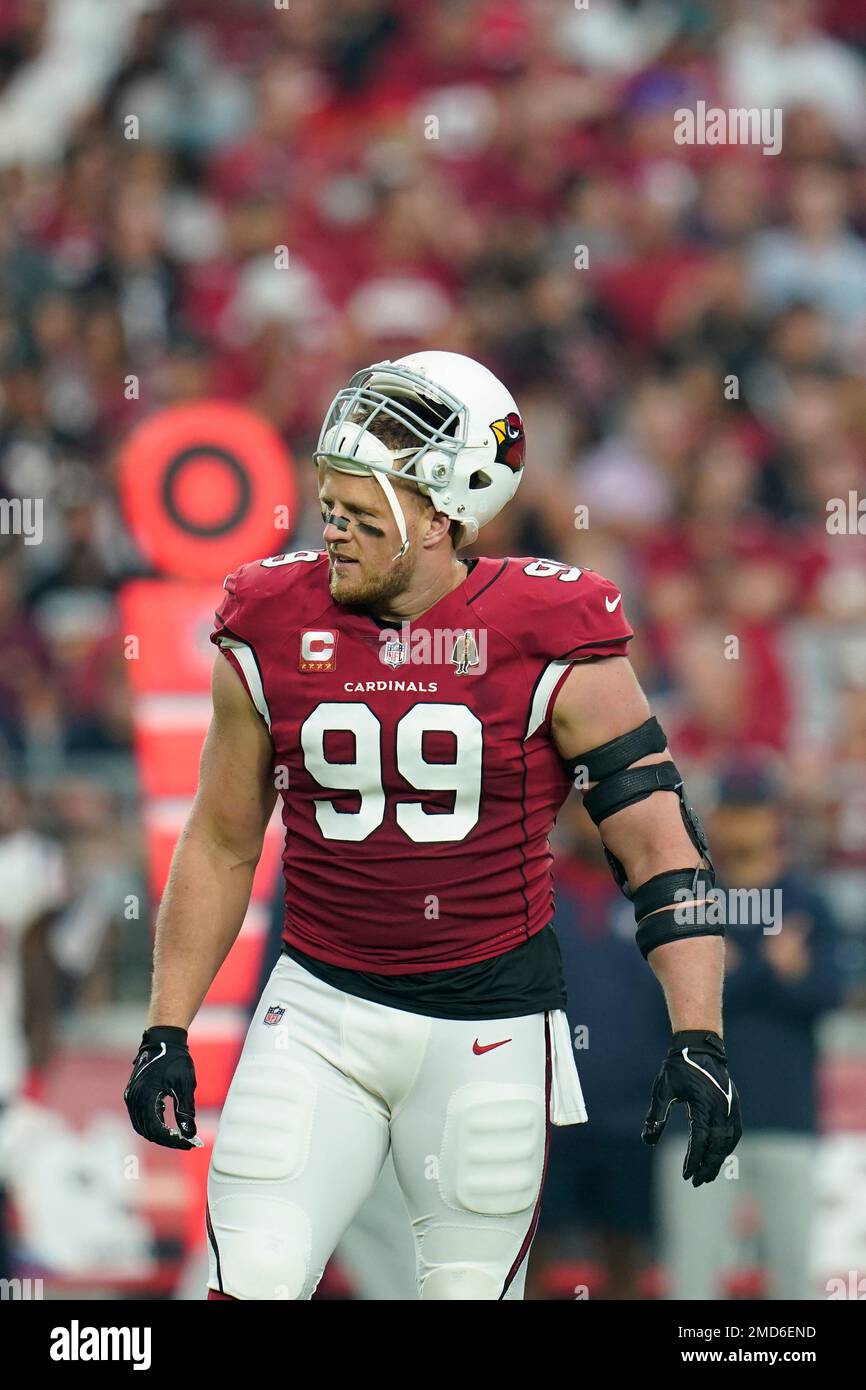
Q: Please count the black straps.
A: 4